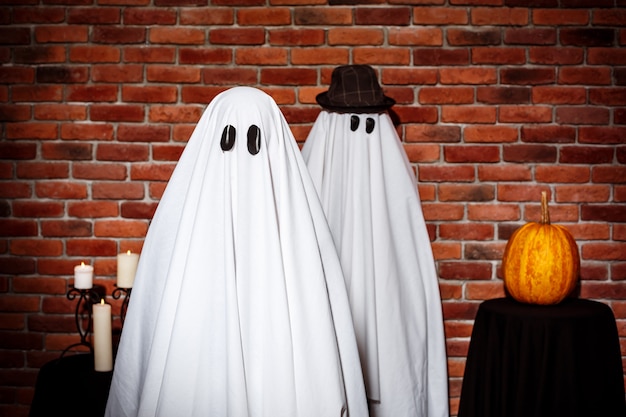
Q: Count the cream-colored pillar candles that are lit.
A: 3